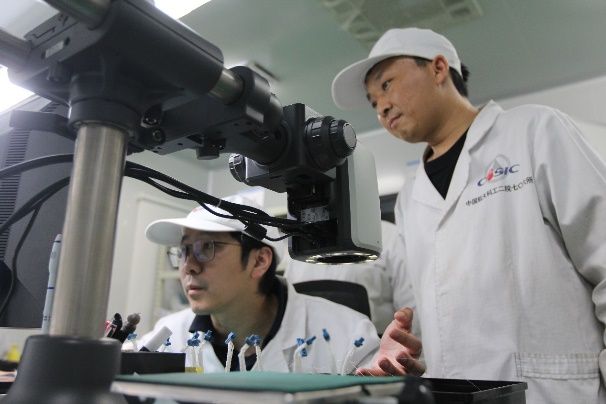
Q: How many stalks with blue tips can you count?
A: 12